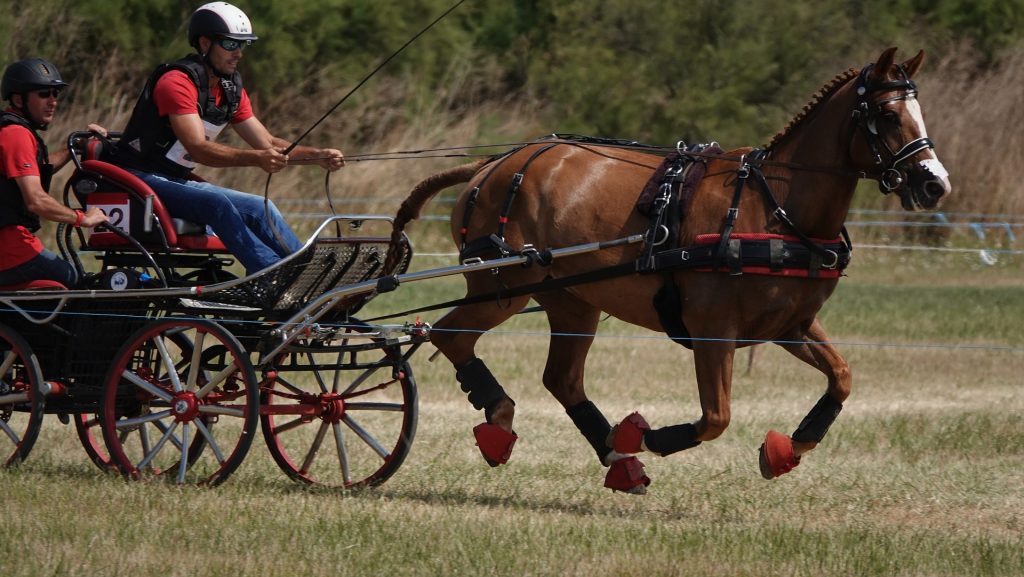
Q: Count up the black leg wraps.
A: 4